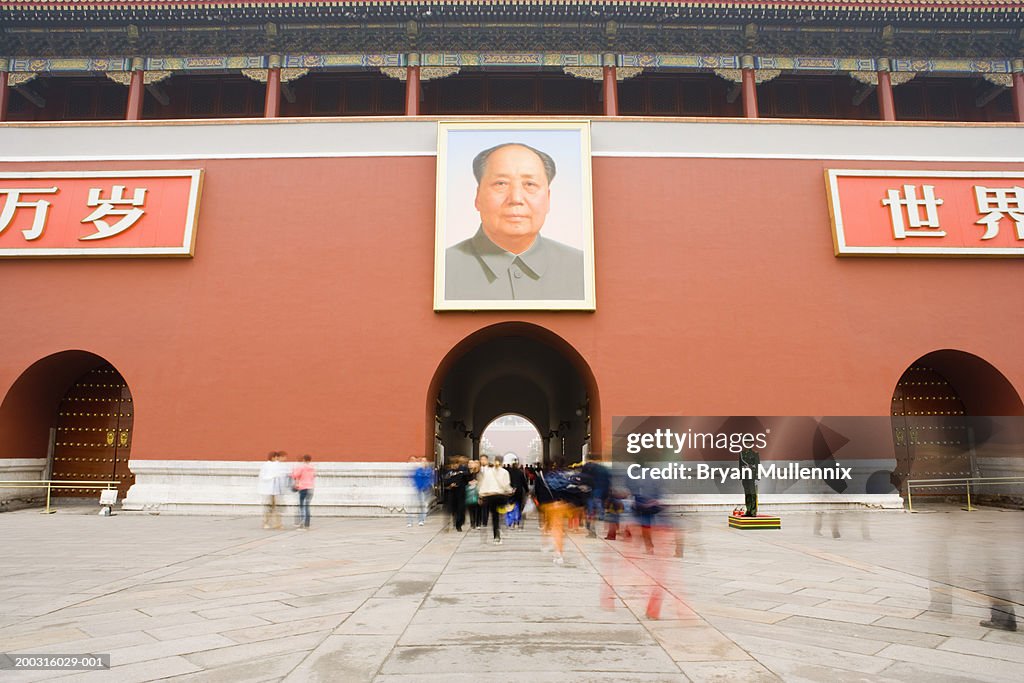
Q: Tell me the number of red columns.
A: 8